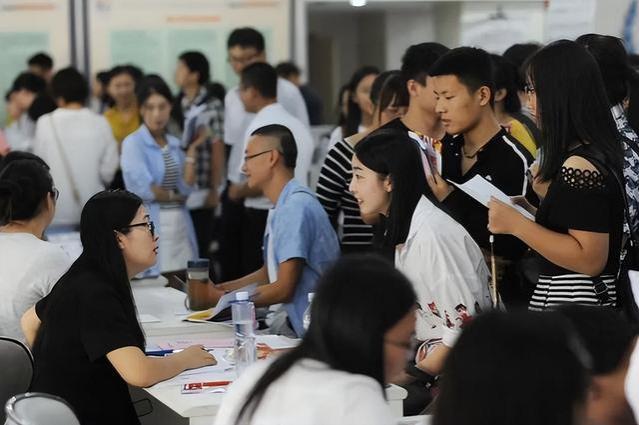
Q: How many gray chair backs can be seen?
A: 2